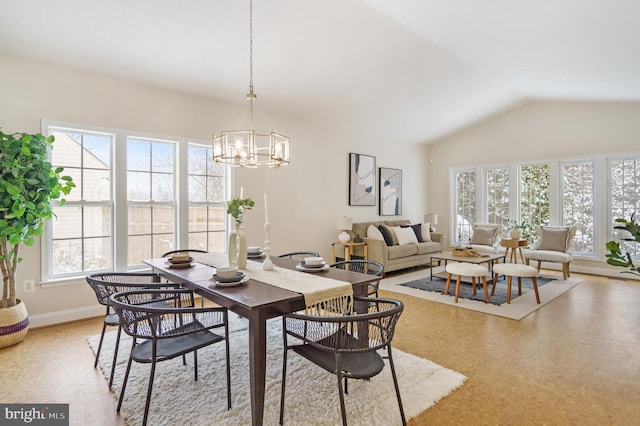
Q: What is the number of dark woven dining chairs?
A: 6